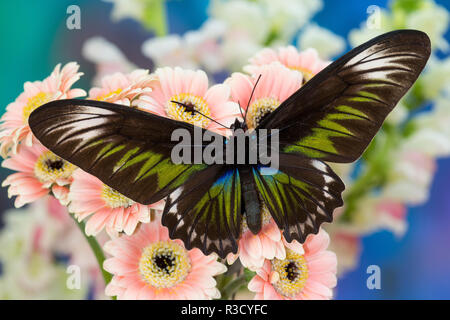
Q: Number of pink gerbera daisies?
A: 10